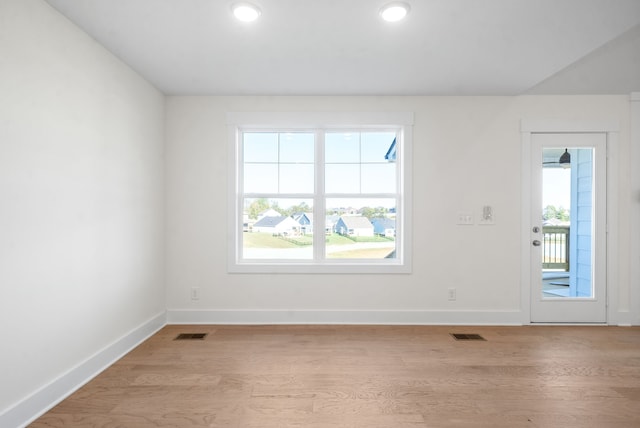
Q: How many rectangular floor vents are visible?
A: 2